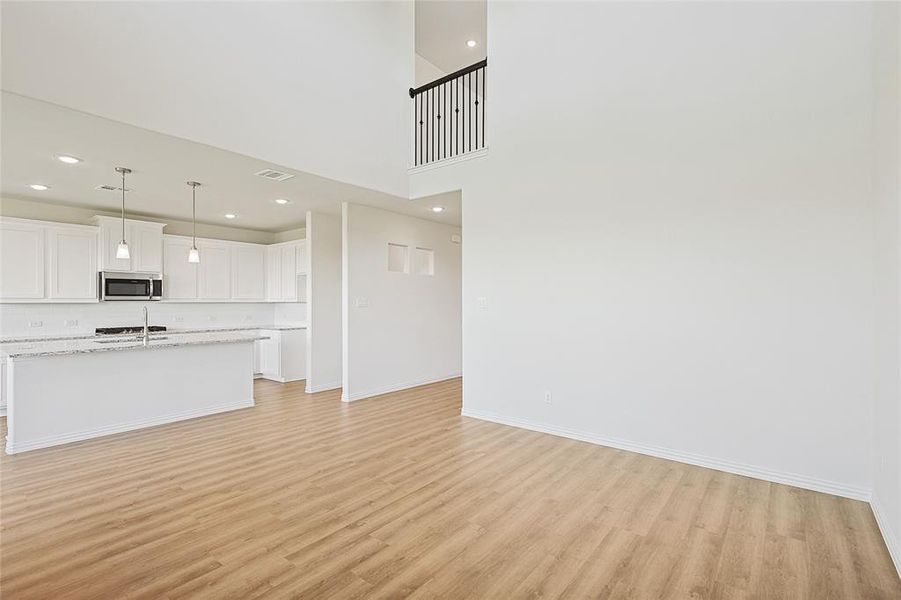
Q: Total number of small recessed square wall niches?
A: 2